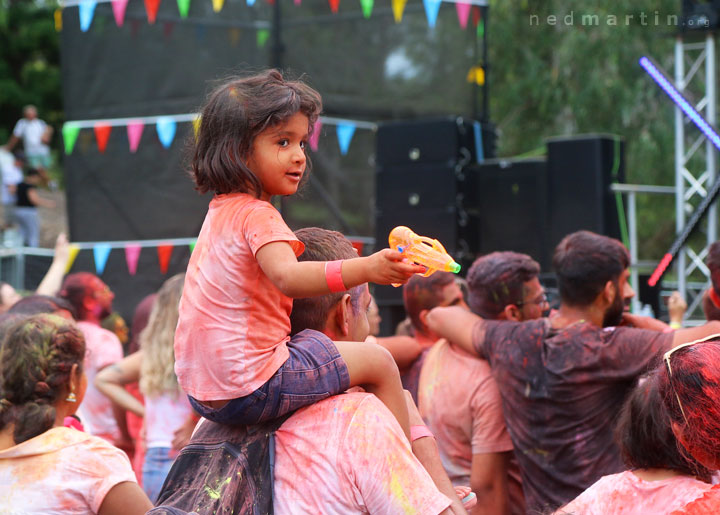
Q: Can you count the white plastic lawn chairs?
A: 0